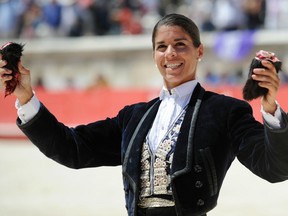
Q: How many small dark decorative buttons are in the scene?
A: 3